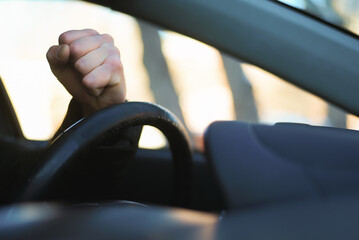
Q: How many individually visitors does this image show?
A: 1